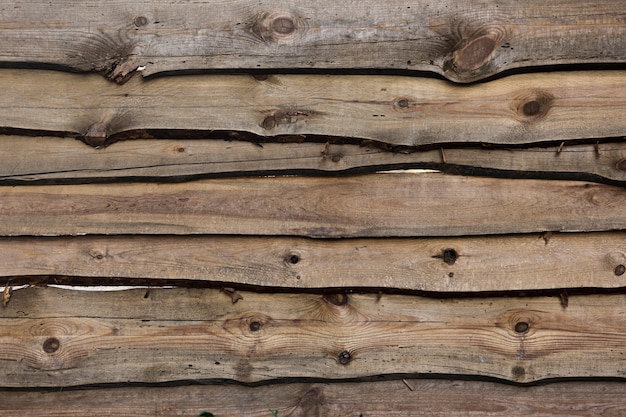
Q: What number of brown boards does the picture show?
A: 7